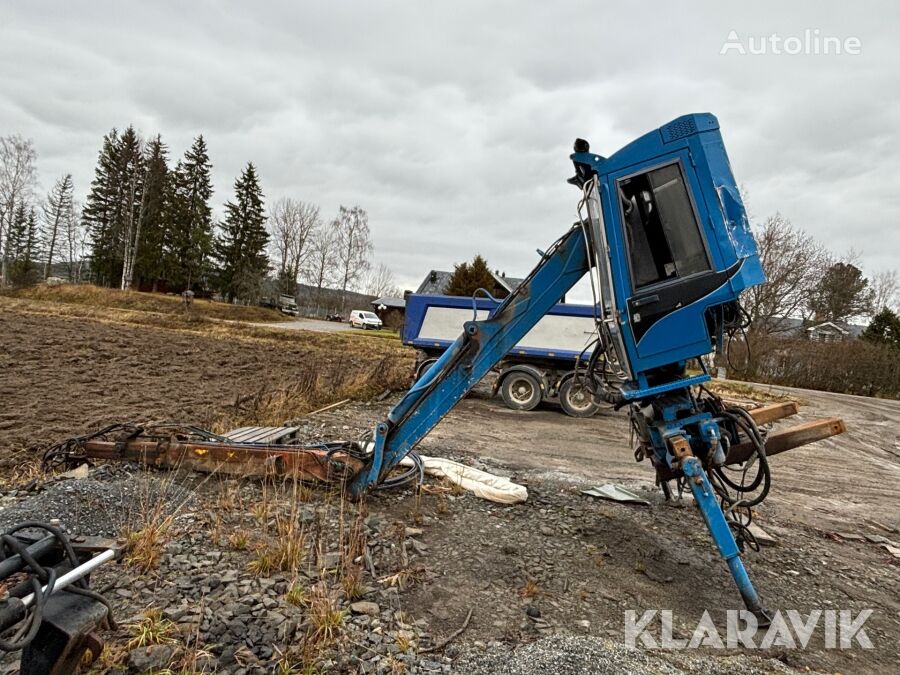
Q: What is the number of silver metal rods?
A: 1